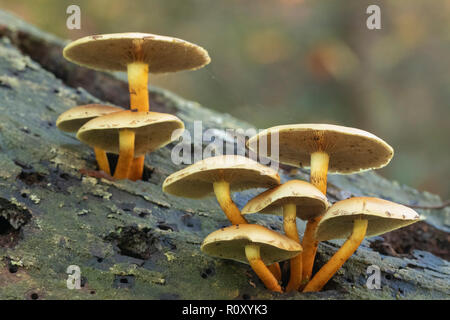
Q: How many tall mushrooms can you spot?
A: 2